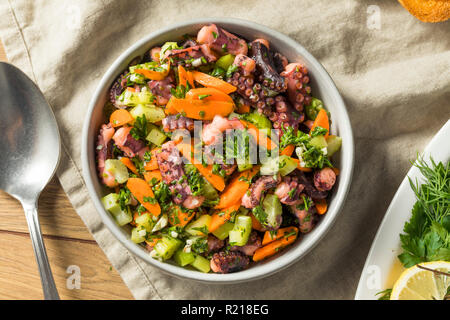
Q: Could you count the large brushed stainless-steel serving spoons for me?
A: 1